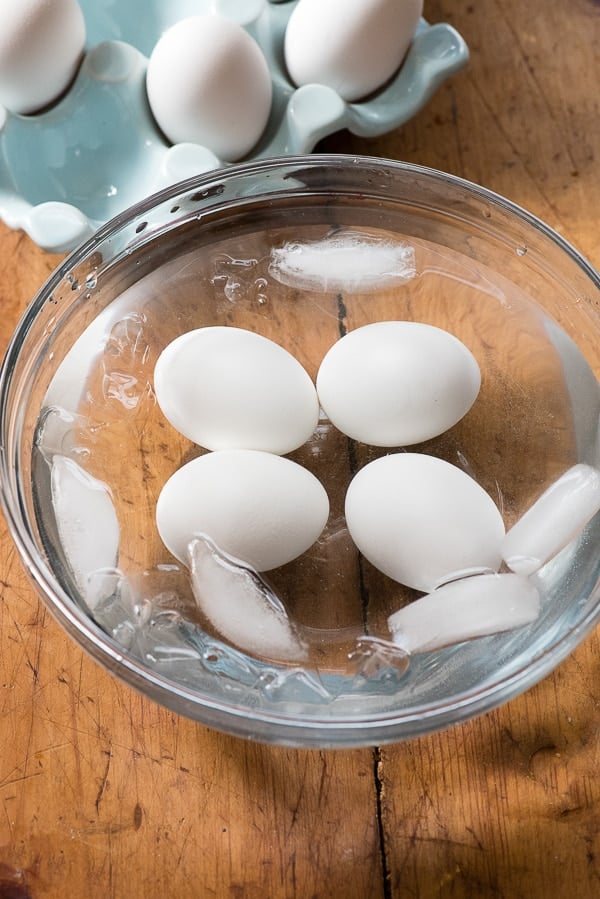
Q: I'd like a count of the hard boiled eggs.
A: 4